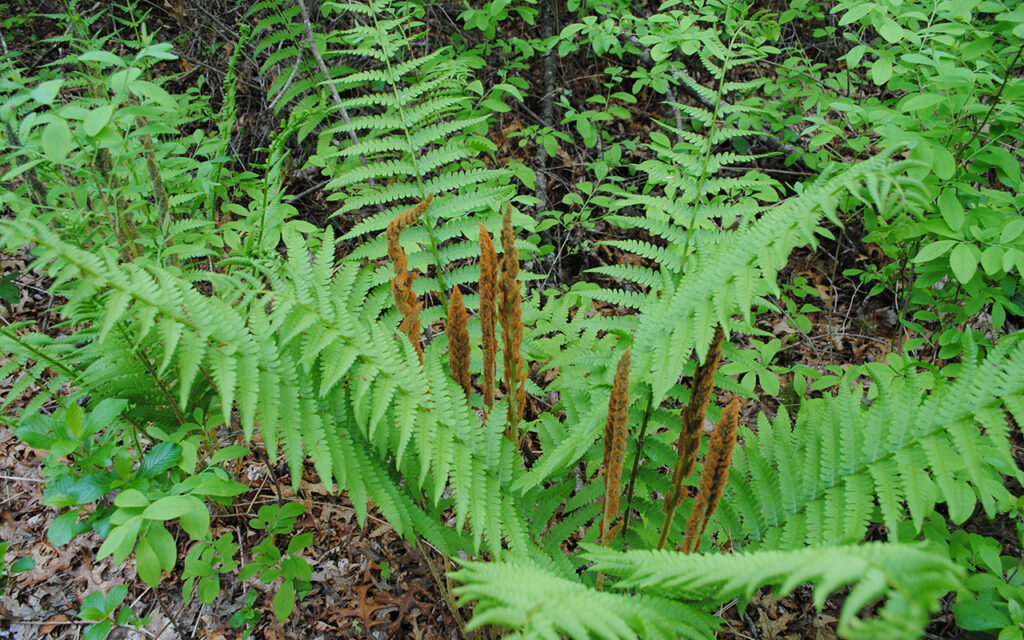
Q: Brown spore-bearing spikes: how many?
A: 7